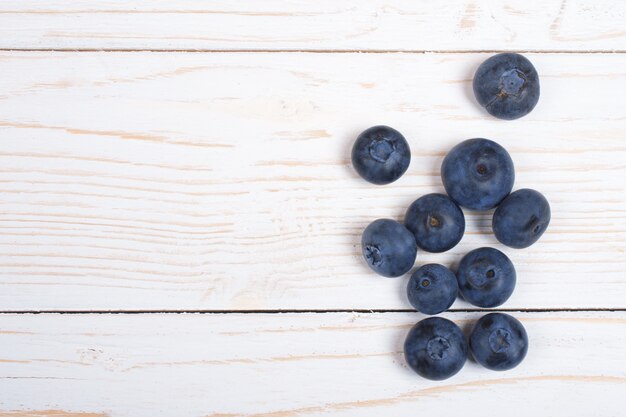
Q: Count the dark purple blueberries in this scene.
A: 10